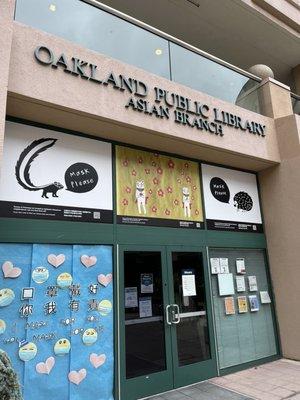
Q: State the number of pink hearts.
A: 7